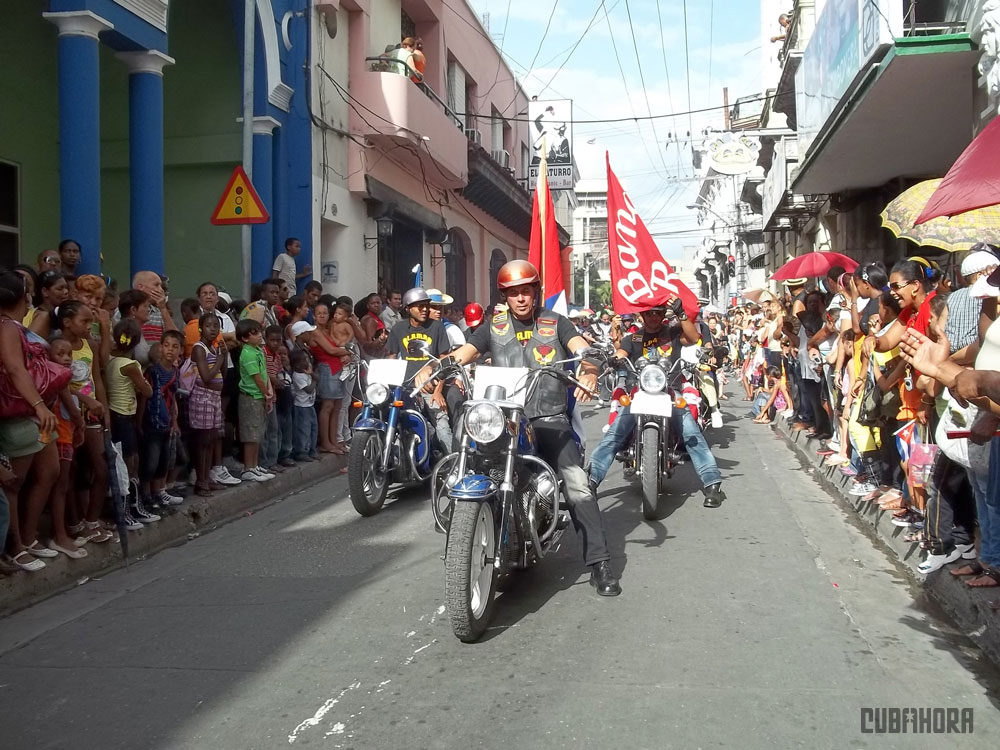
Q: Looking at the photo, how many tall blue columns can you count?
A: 3